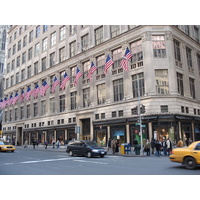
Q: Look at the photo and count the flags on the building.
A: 14